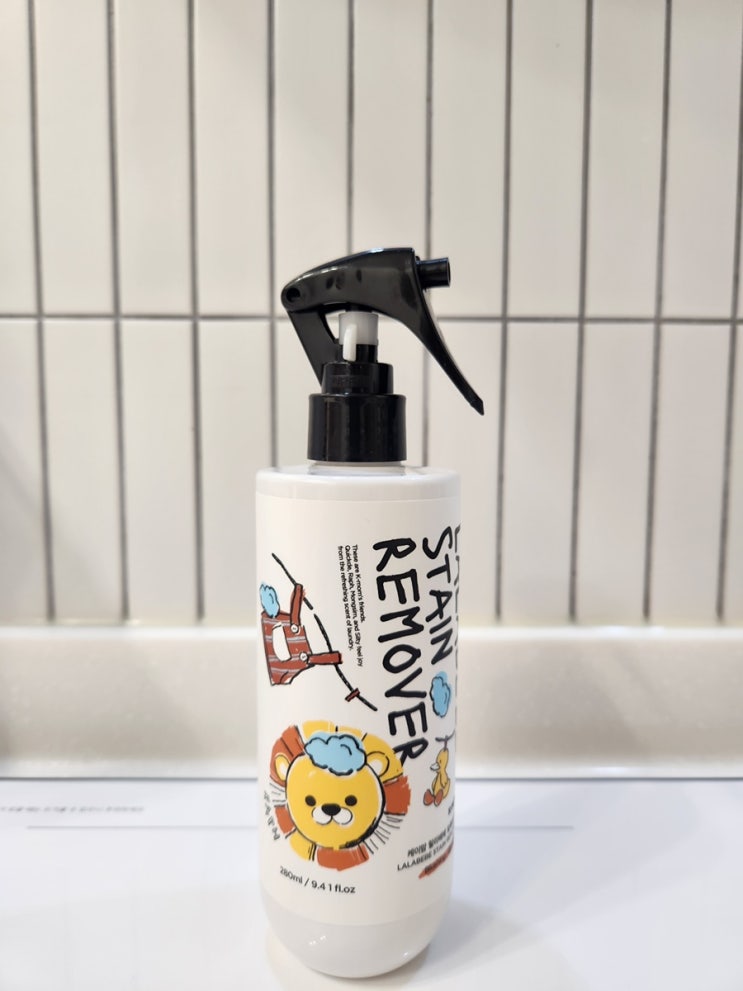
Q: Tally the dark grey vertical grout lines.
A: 10